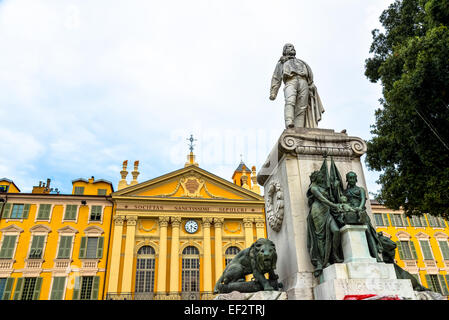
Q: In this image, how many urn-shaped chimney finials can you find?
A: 4